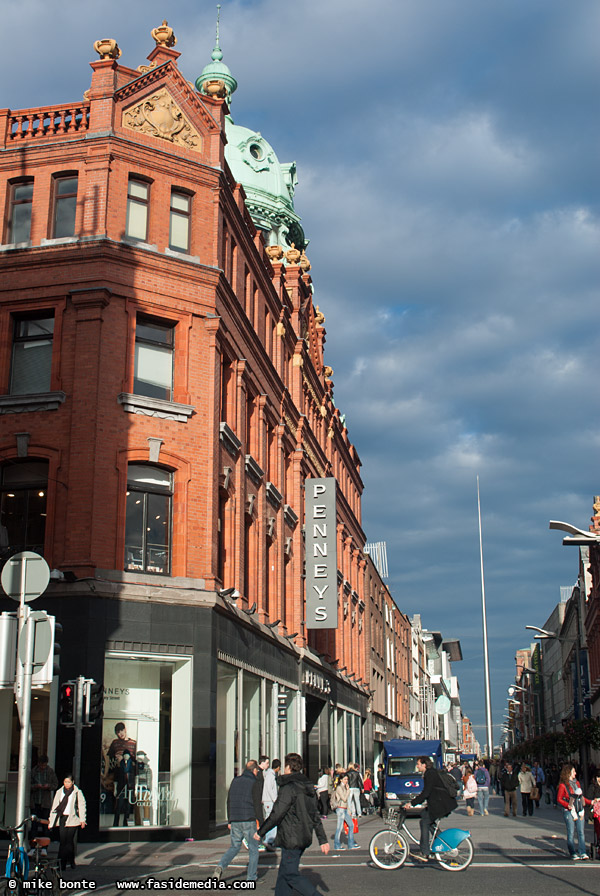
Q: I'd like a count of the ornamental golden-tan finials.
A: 8